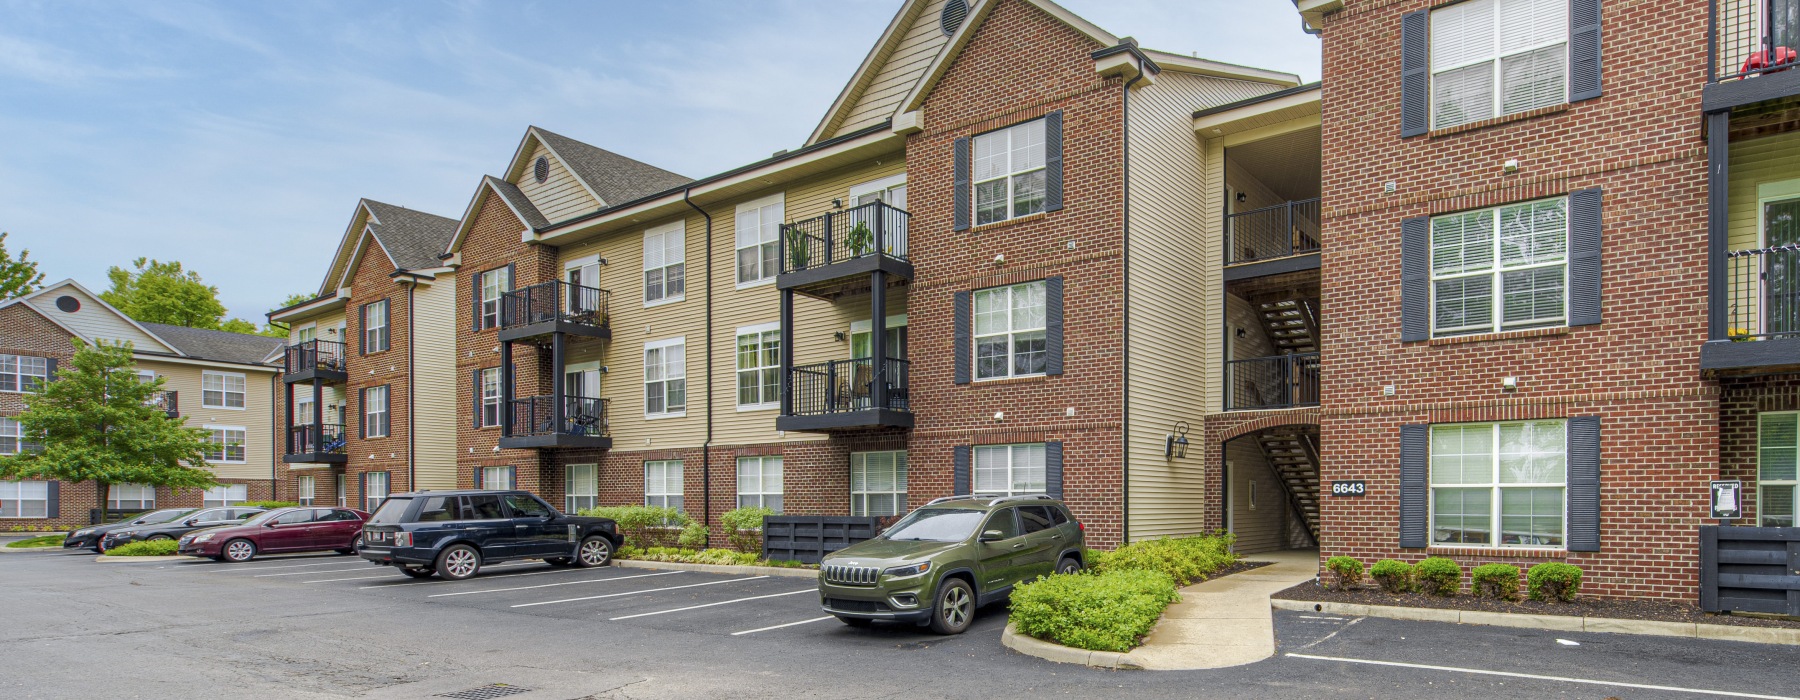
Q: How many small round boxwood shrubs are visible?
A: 5